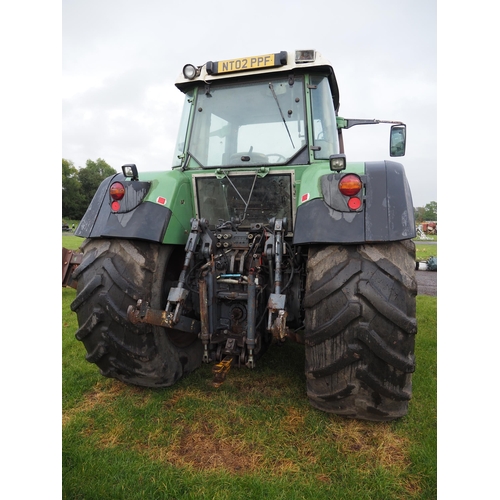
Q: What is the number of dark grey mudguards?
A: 2